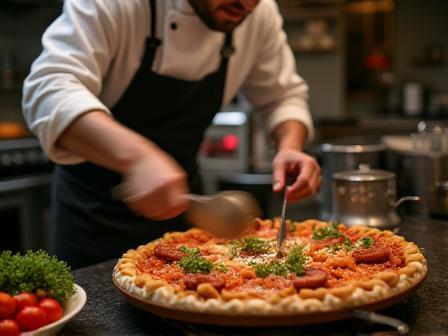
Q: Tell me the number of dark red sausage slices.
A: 4